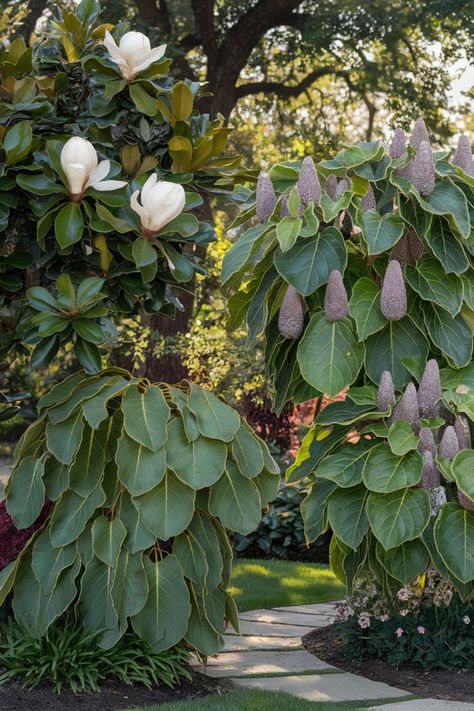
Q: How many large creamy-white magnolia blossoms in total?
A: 3